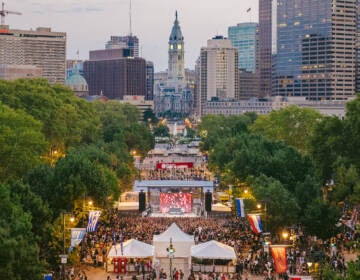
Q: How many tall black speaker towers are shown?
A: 2